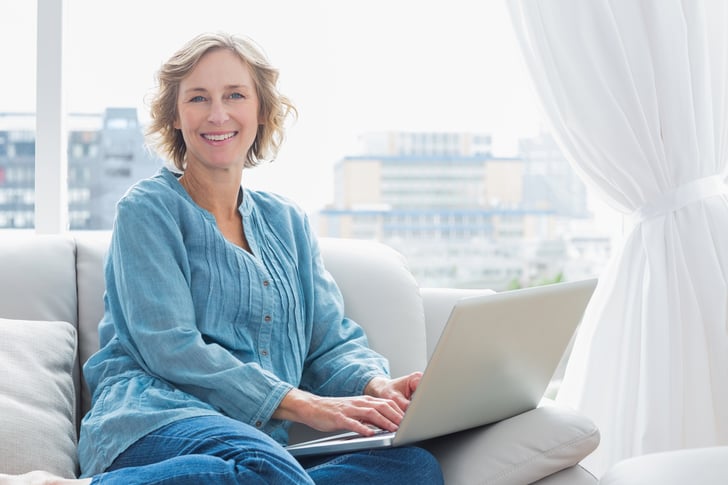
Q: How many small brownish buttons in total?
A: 4